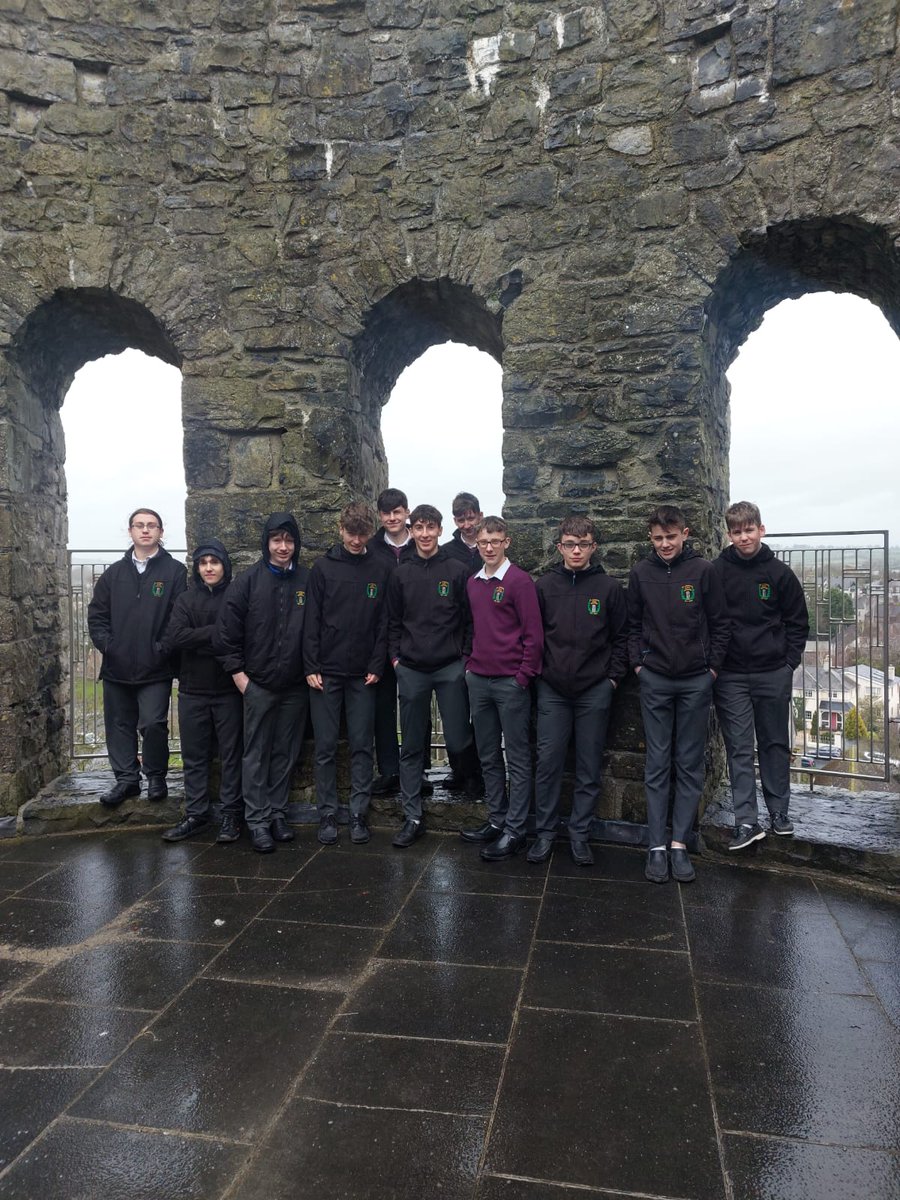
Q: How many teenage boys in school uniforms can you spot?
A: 11